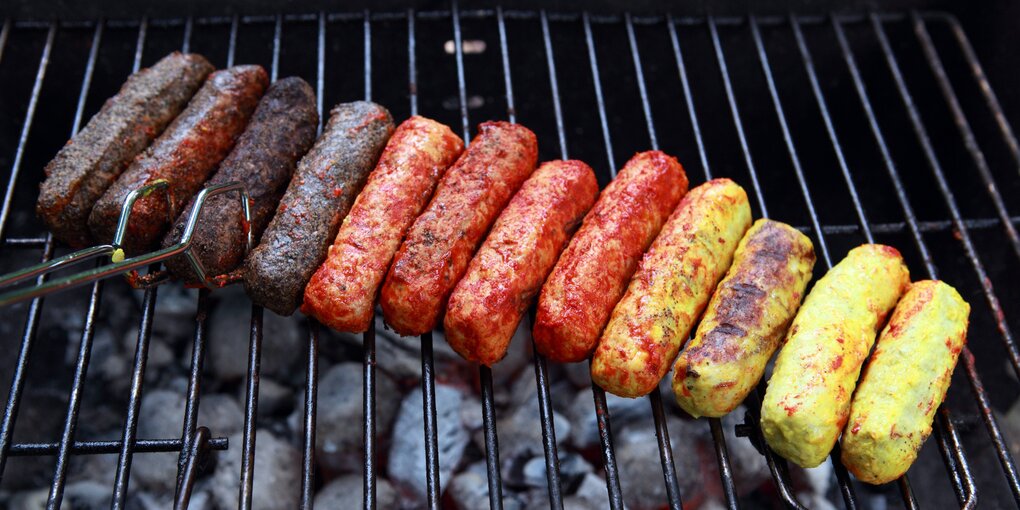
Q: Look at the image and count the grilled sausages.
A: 12